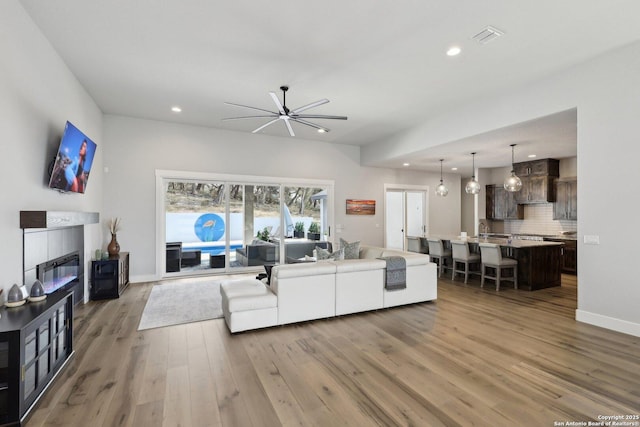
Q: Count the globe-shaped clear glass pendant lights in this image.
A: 3